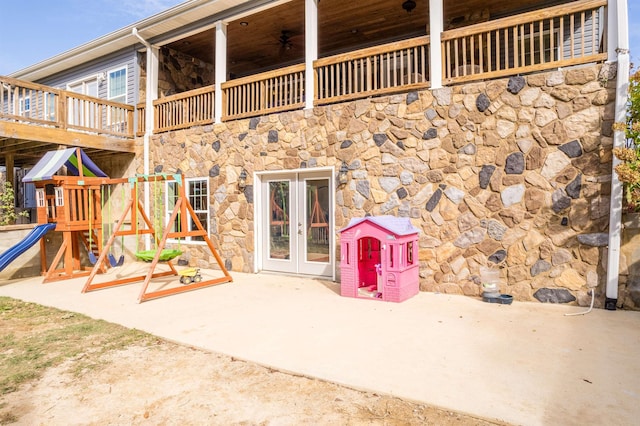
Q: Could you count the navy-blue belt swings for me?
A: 2